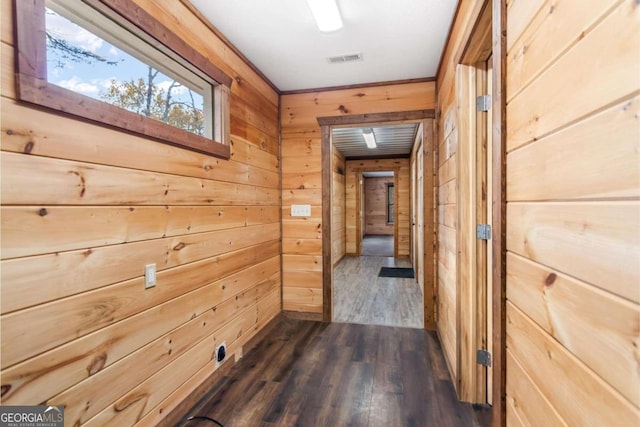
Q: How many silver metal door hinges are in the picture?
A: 3